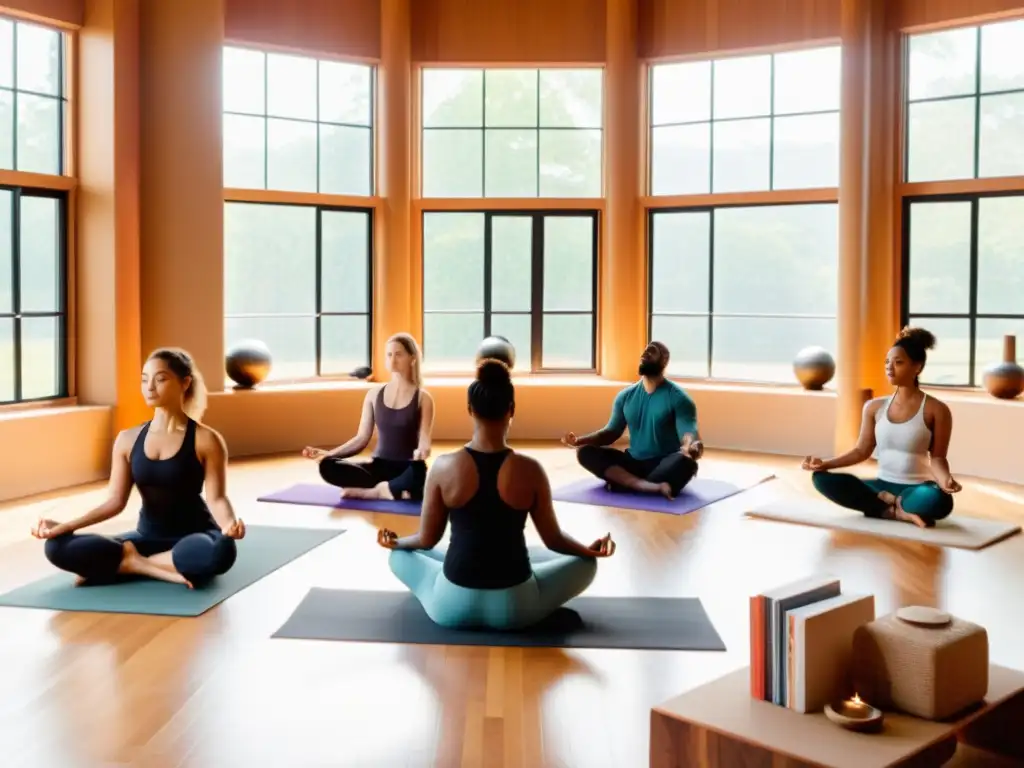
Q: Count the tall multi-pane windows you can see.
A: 5